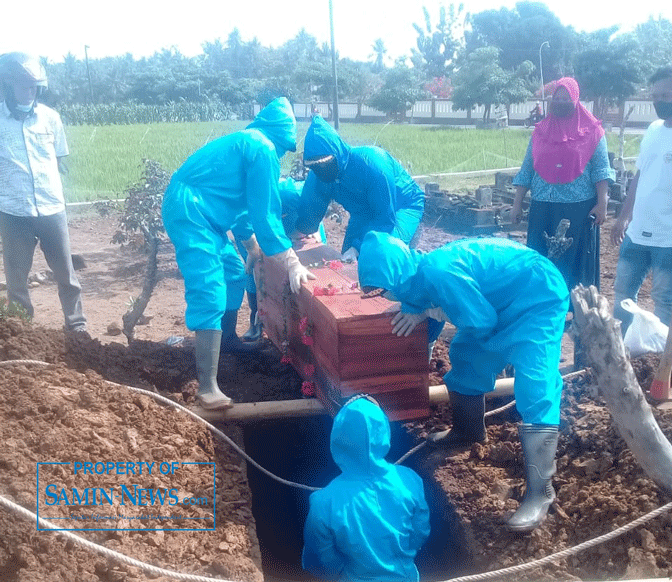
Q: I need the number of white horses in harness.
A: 0